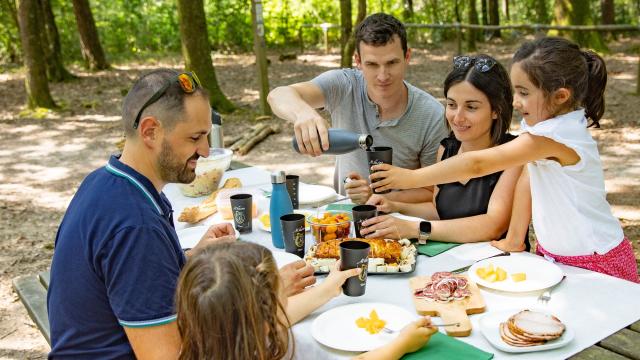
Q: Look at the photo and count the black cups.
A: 6